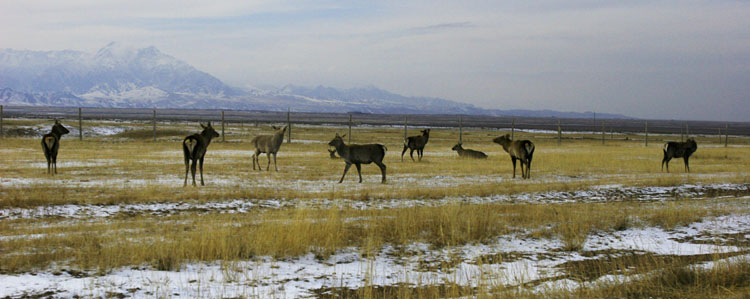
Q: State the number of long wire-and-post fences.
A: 1